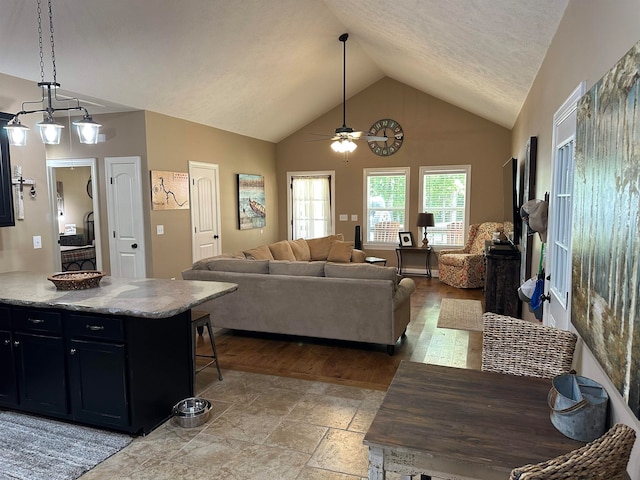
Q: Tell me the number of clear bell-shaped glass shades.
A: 3